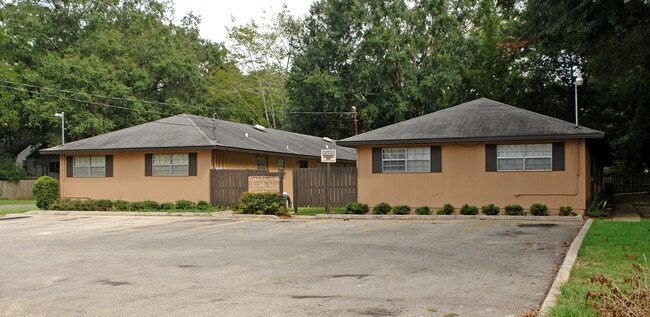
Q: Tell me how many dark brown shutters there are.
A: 8